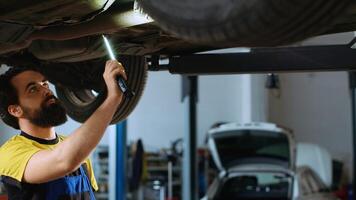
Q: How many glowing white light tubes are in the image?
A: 1